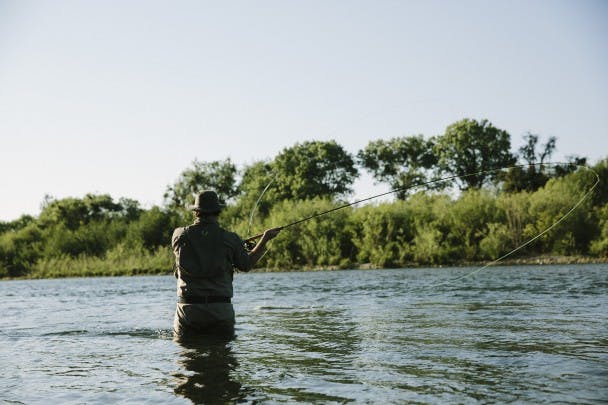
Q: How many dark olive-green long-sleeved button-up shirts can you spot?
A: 1